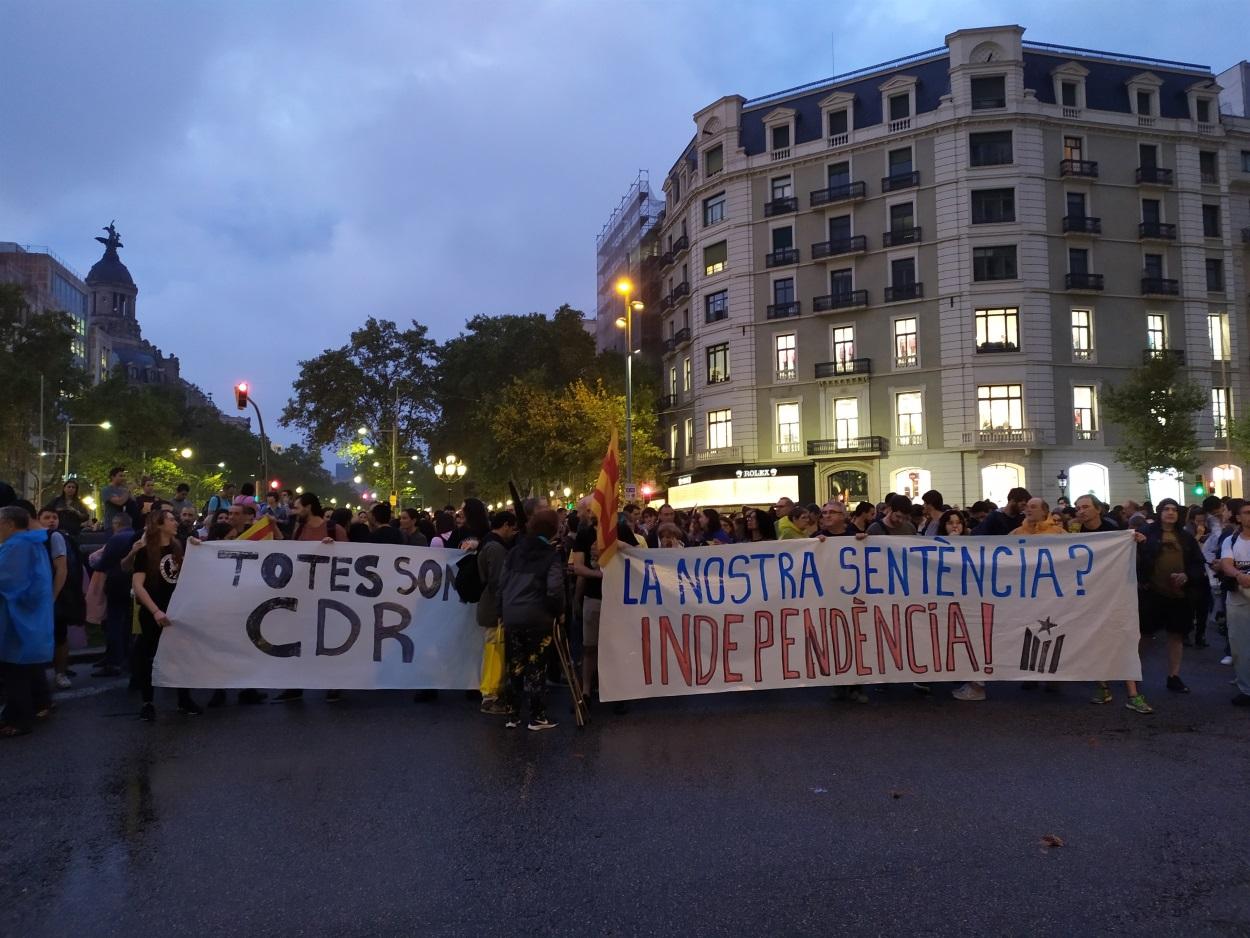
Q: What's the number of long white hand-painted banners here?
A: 2